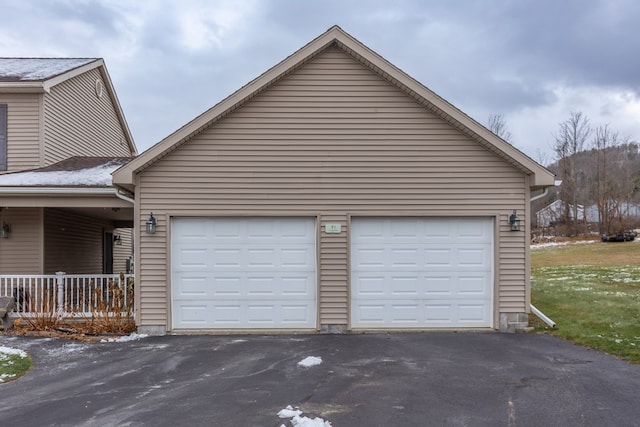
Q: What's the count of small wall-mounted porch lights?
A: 4